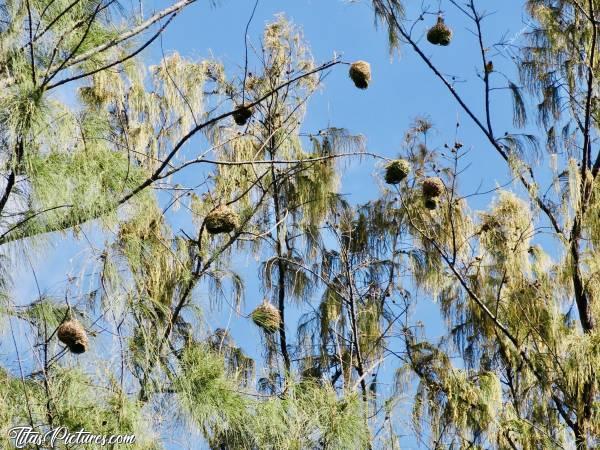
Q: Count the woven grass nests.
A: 8